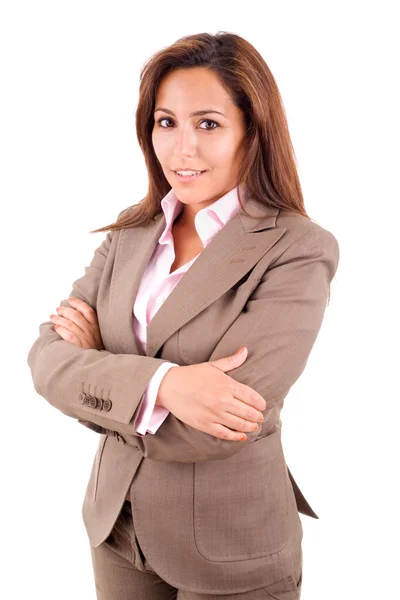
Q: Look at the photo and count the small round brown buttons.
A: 5